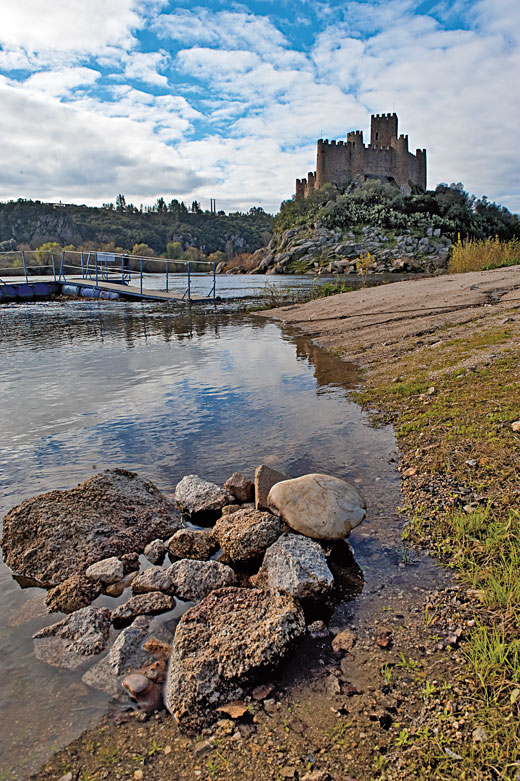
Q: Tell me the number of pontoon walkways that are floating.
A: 1